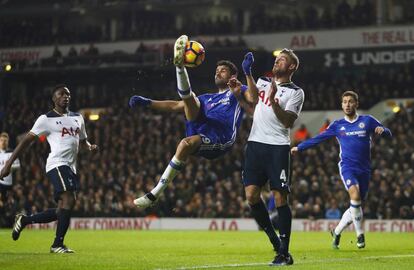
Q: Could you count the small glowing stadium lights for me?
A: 4